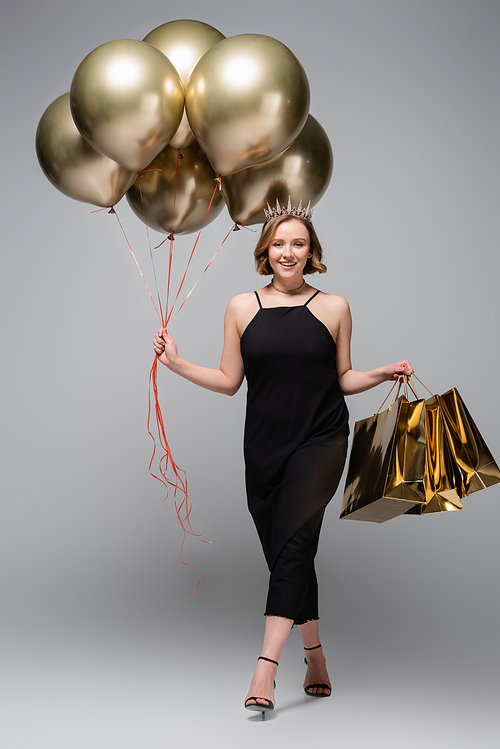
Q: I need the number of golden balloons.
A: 6